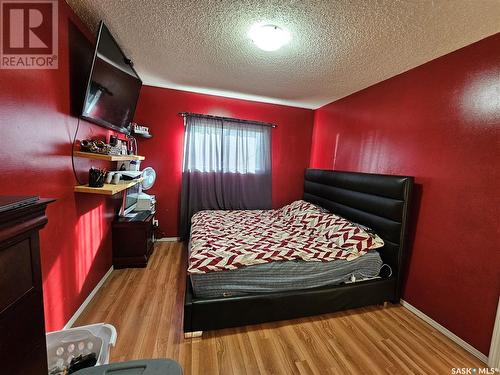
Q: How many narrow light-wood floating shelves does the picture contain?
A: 2